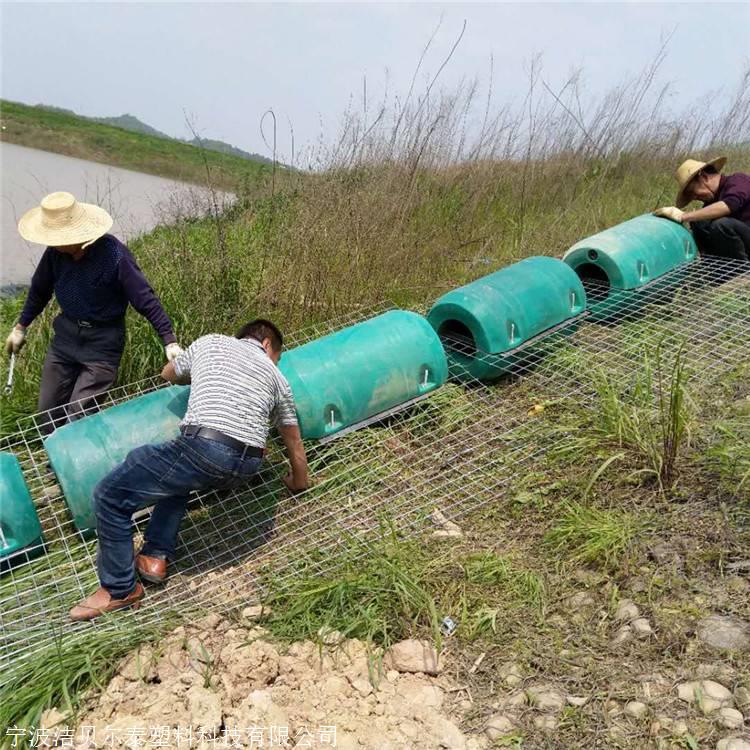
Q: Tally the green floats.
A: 5